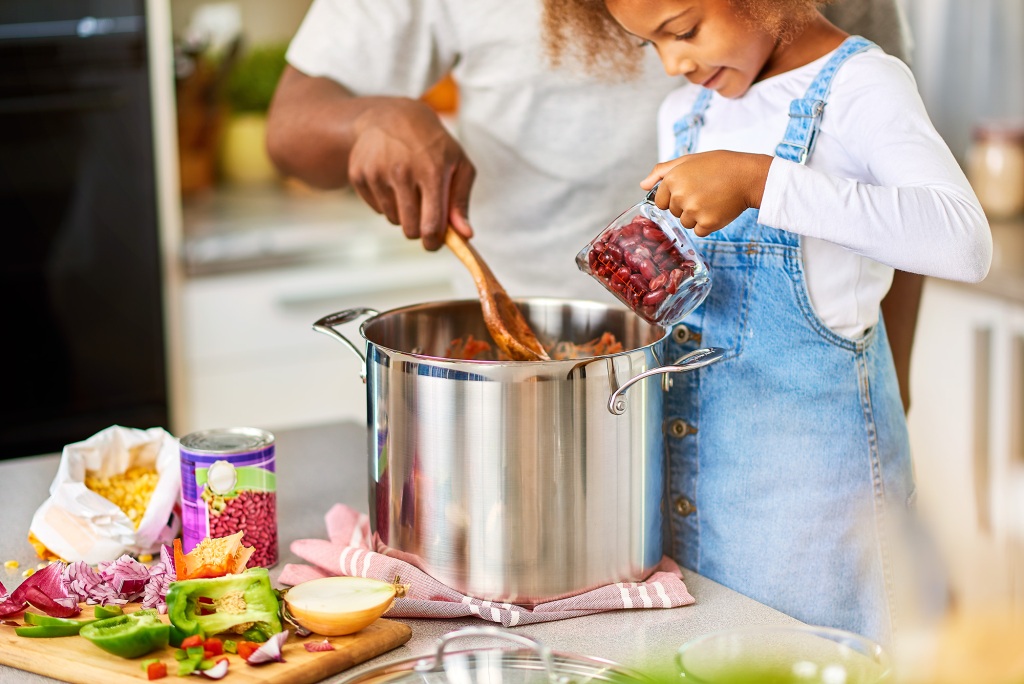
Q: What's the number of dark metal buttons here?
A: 3